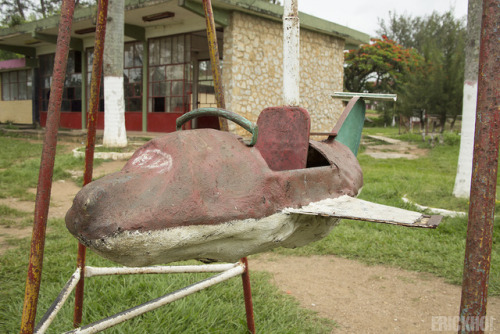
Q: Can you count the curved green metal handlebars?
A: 1